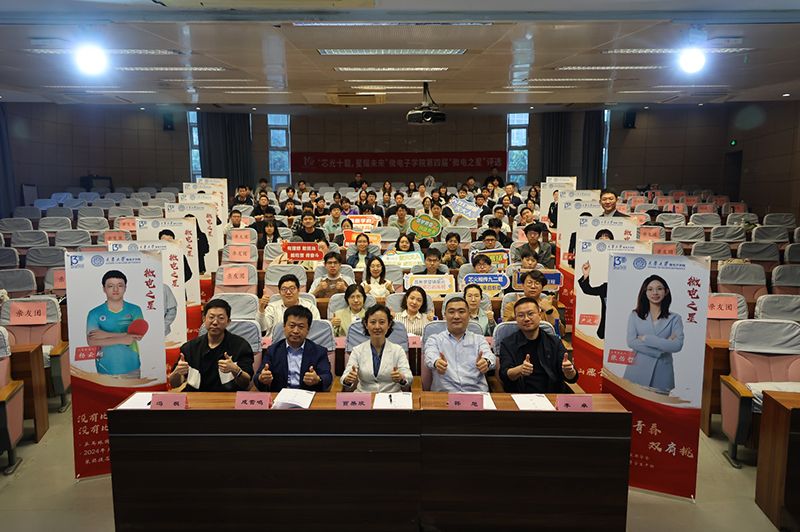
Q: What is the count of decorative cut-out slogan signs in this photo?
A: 10